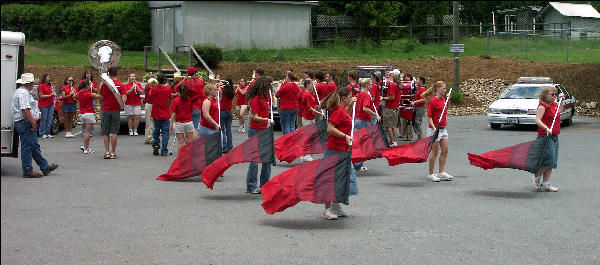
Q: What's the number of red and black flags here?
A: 7